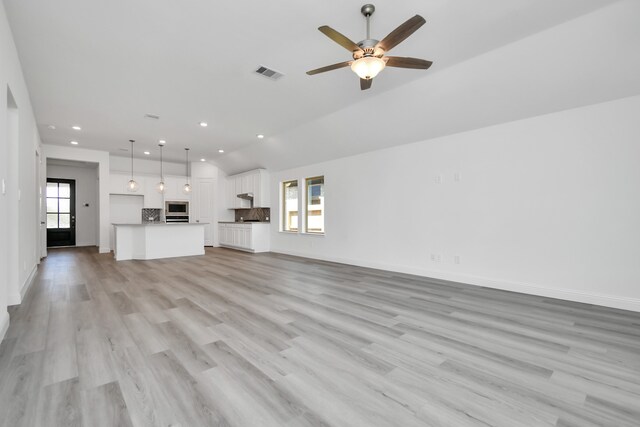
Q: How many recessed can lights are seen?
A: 8